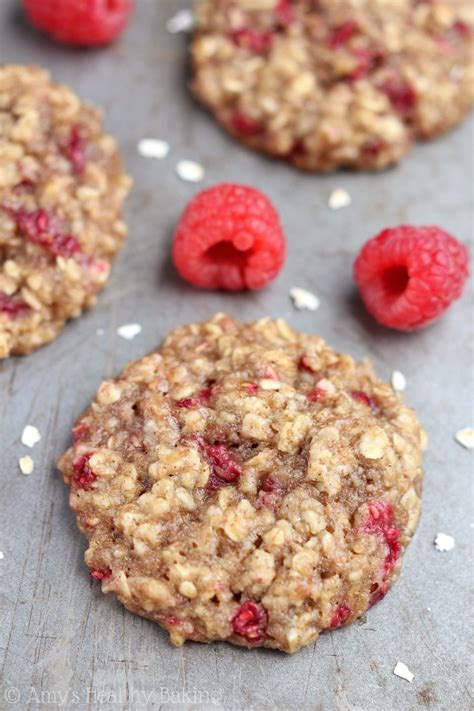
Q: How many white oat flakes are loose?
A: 12